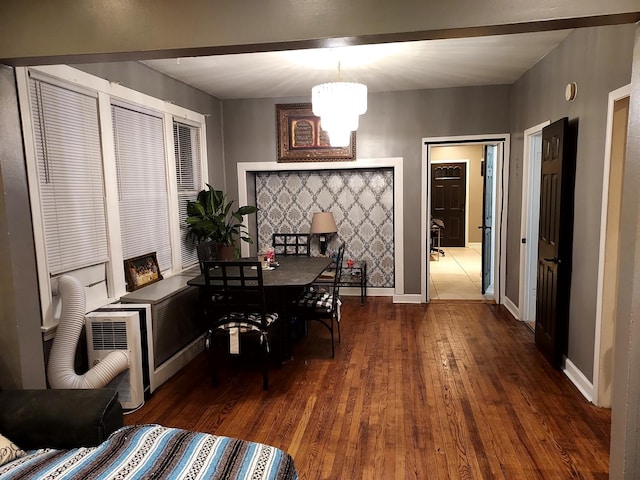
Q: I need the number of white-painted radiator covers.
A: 1